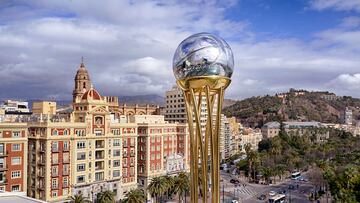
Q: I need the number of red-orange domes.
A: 1